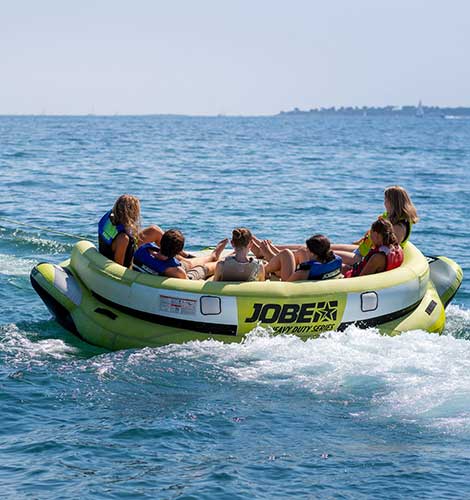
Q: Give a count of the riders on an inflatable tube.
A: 6